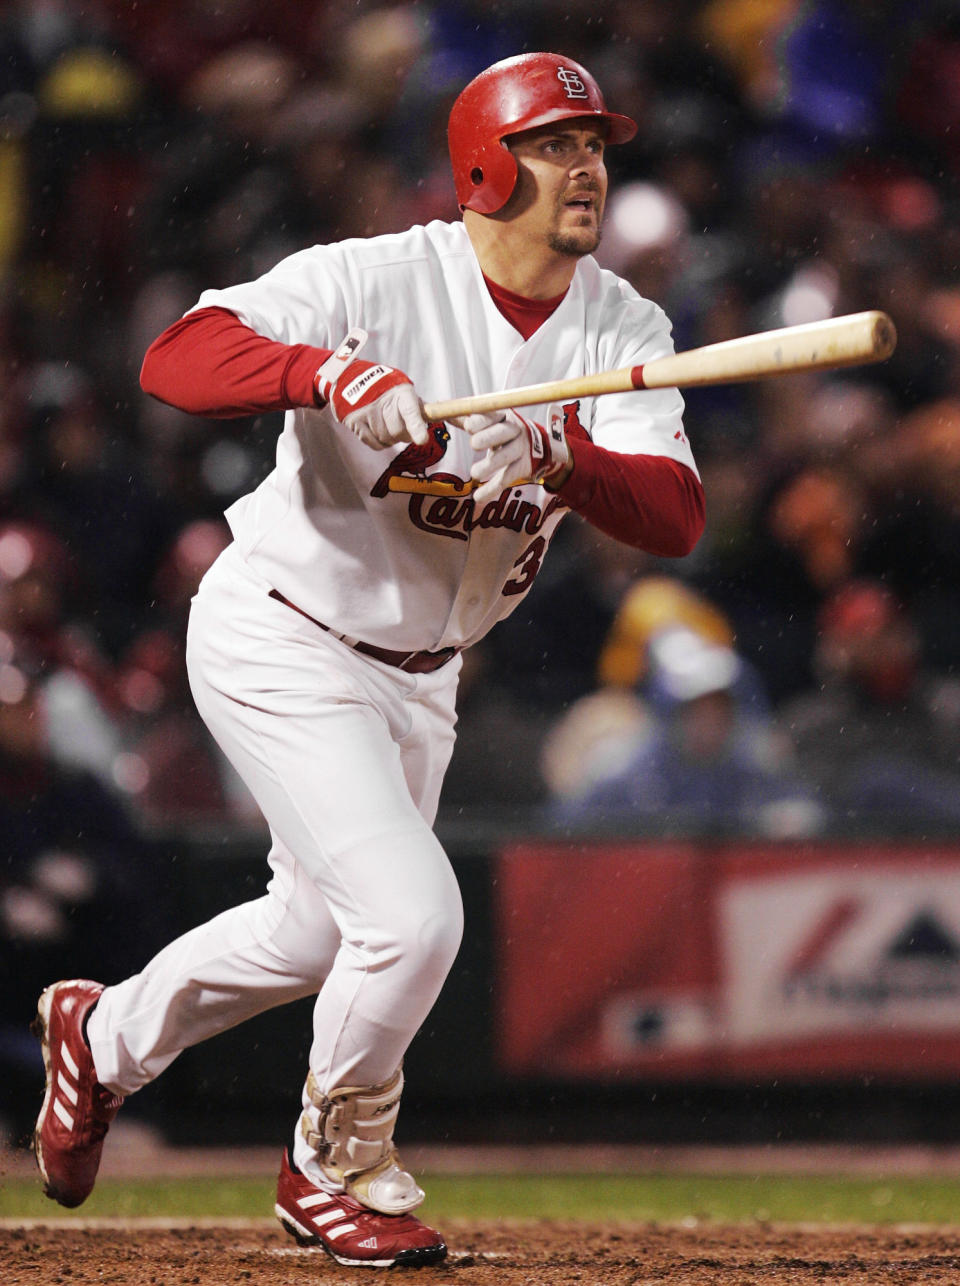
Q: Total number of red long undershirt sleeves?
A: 2